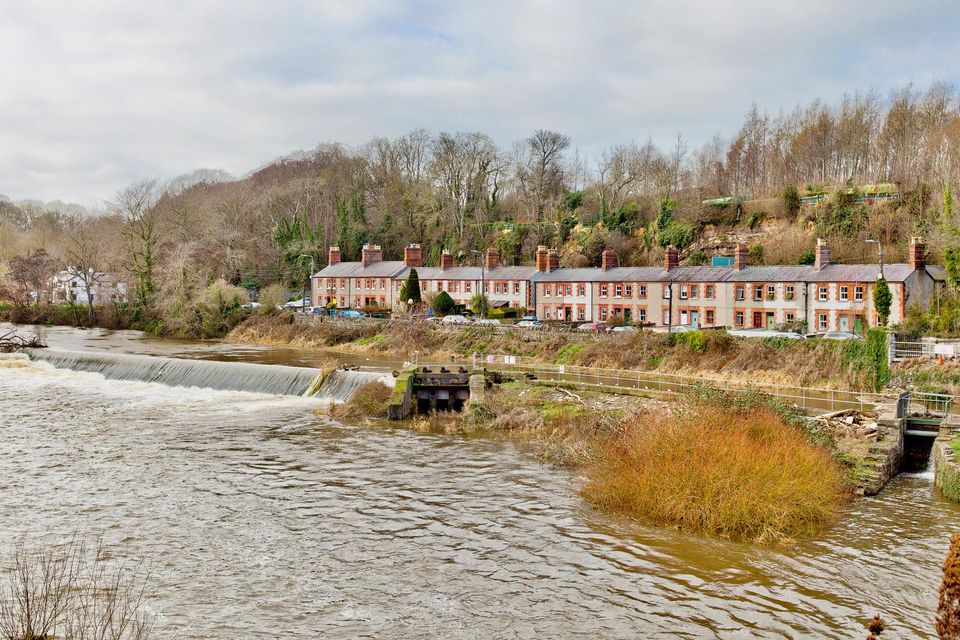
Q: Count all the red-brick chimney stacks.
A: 12